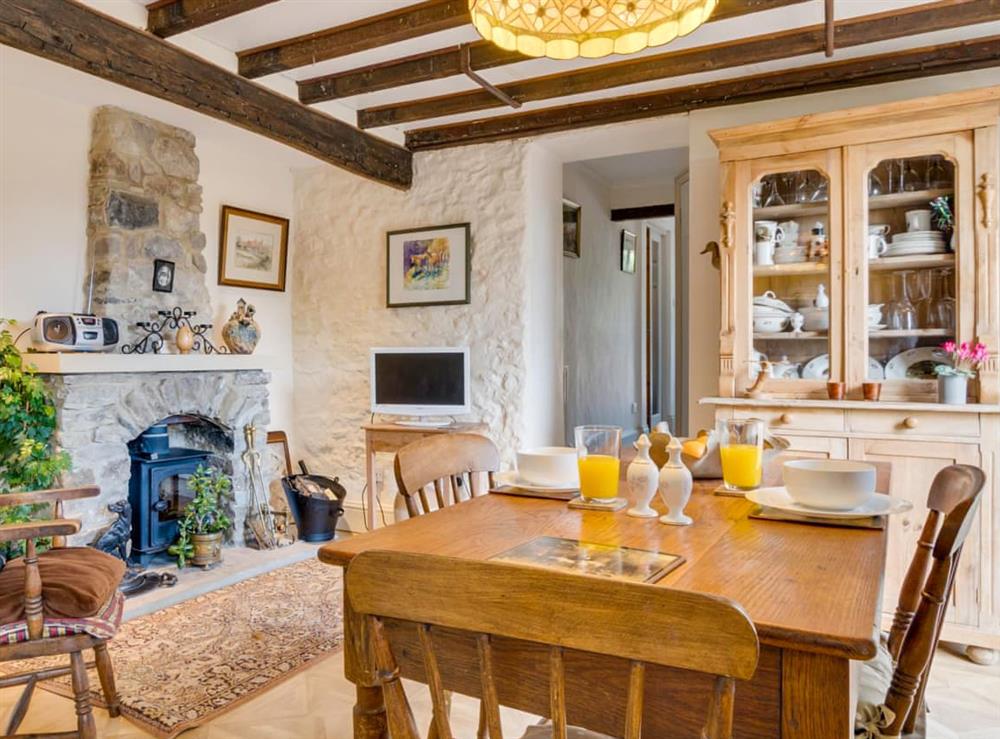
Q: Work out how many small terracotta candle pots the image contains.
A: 2